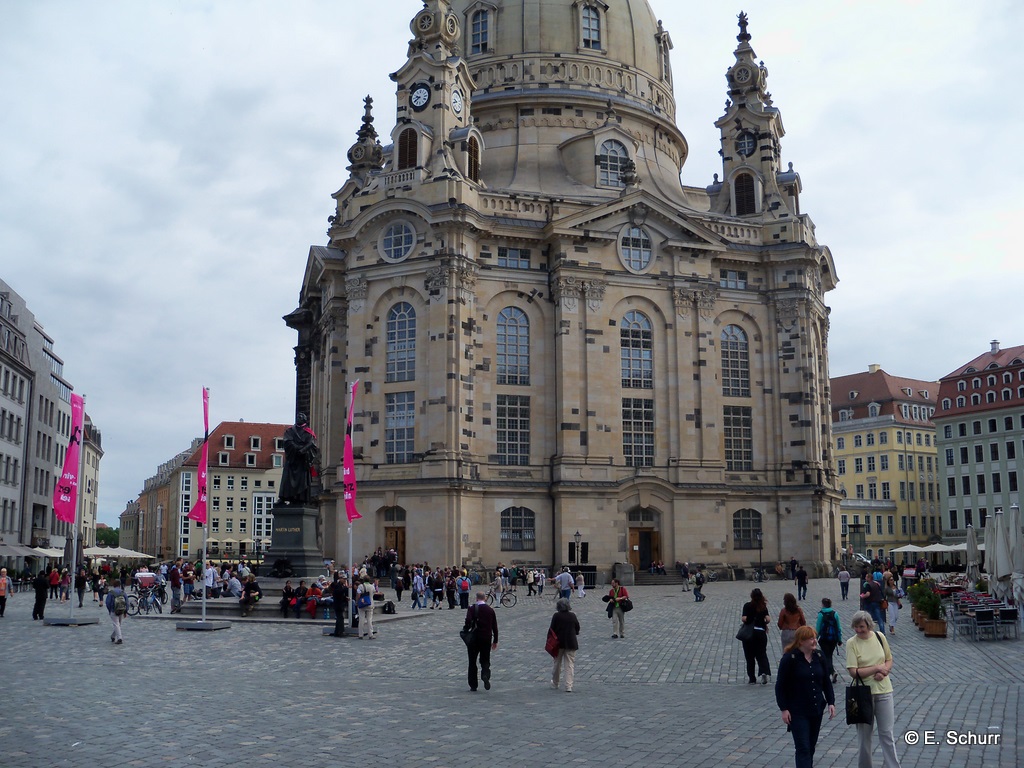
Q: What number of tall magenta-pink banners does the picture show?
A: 3